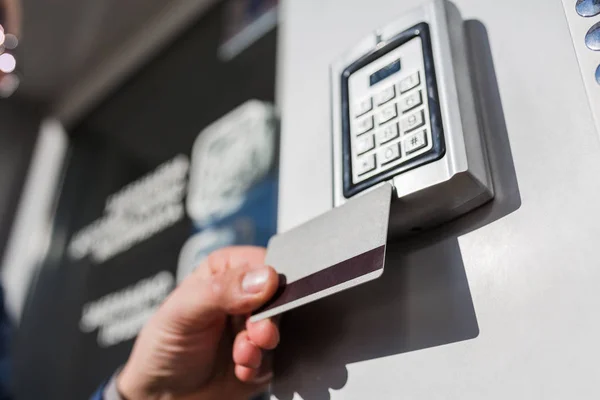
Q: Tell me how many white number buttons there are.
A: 10